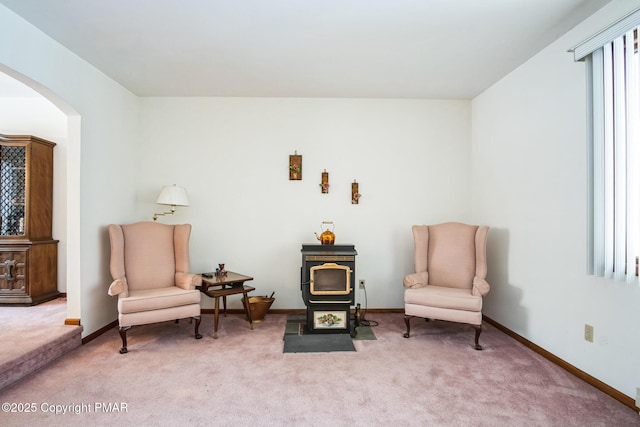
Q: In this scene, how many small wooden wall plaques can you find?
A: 3